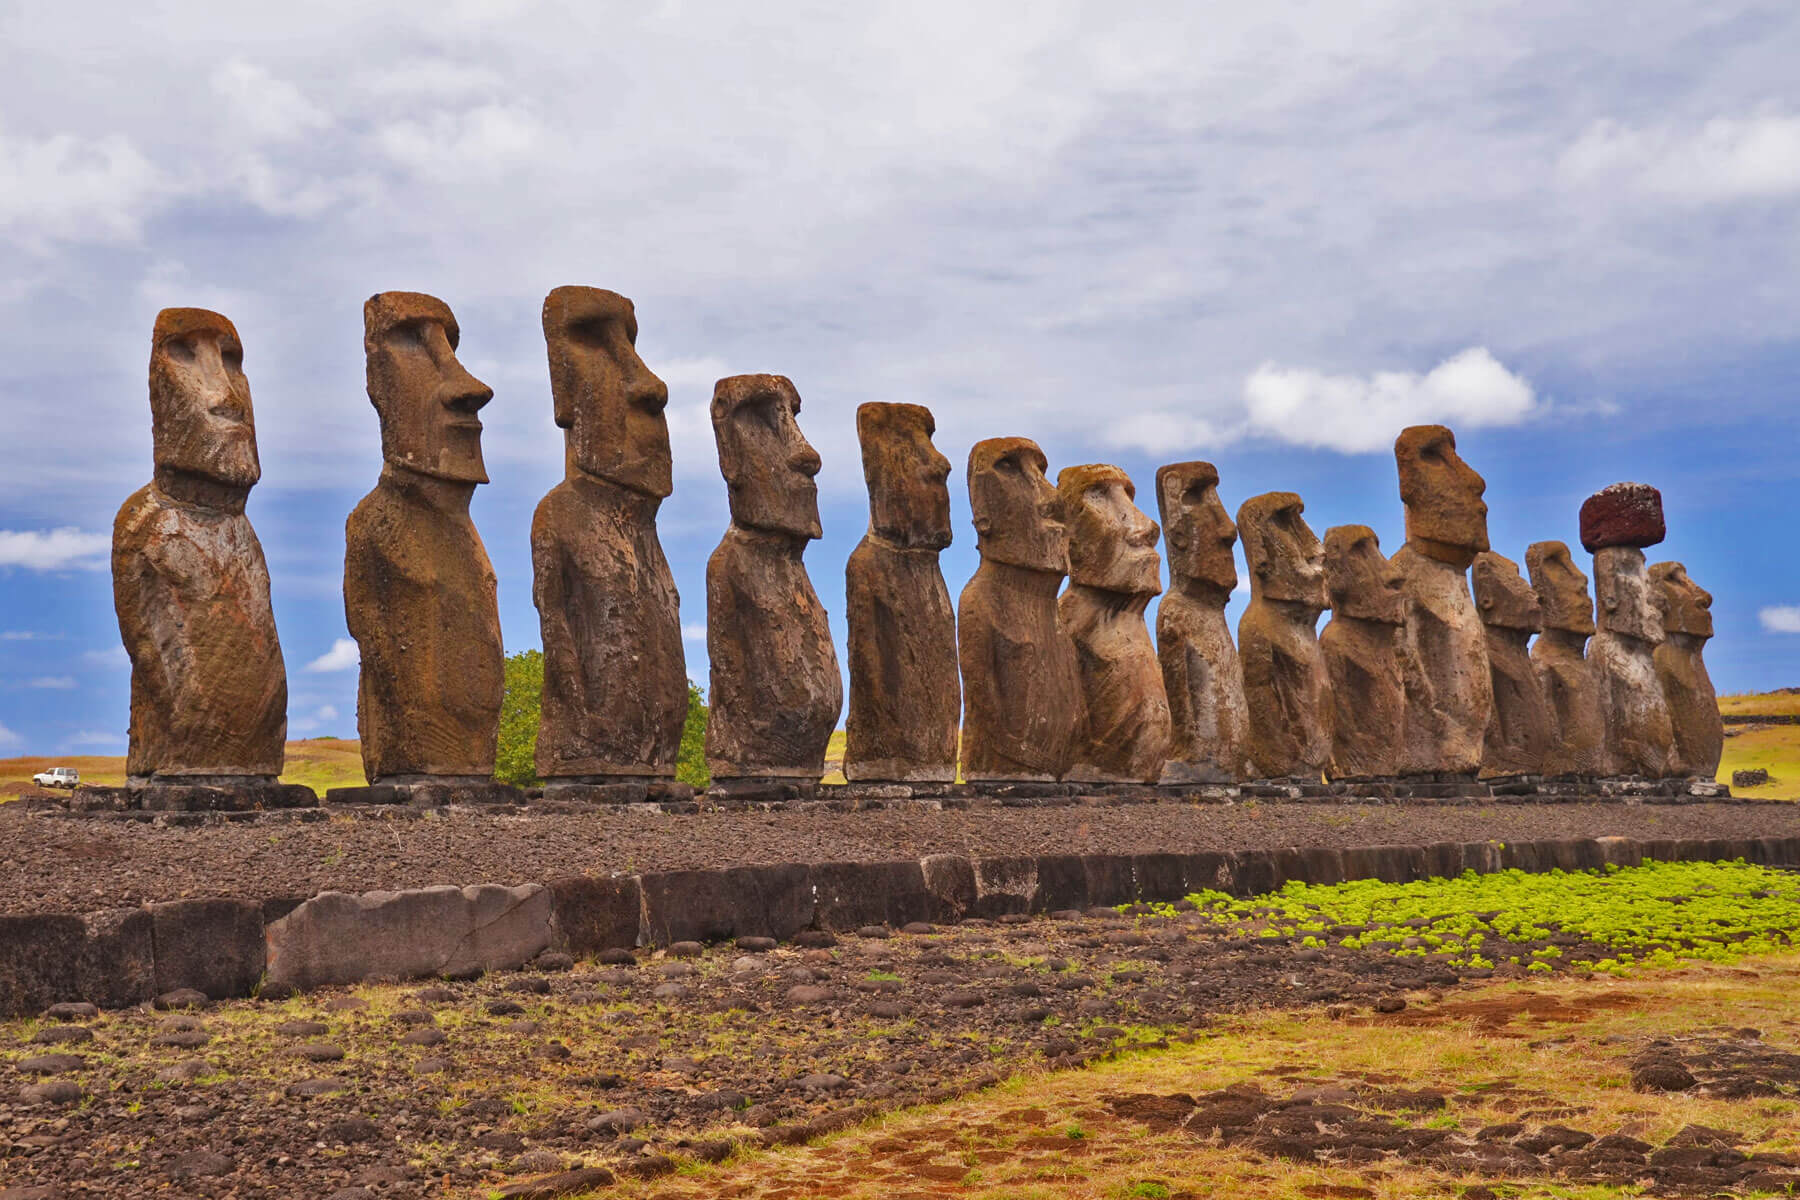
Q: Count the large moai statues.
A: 15